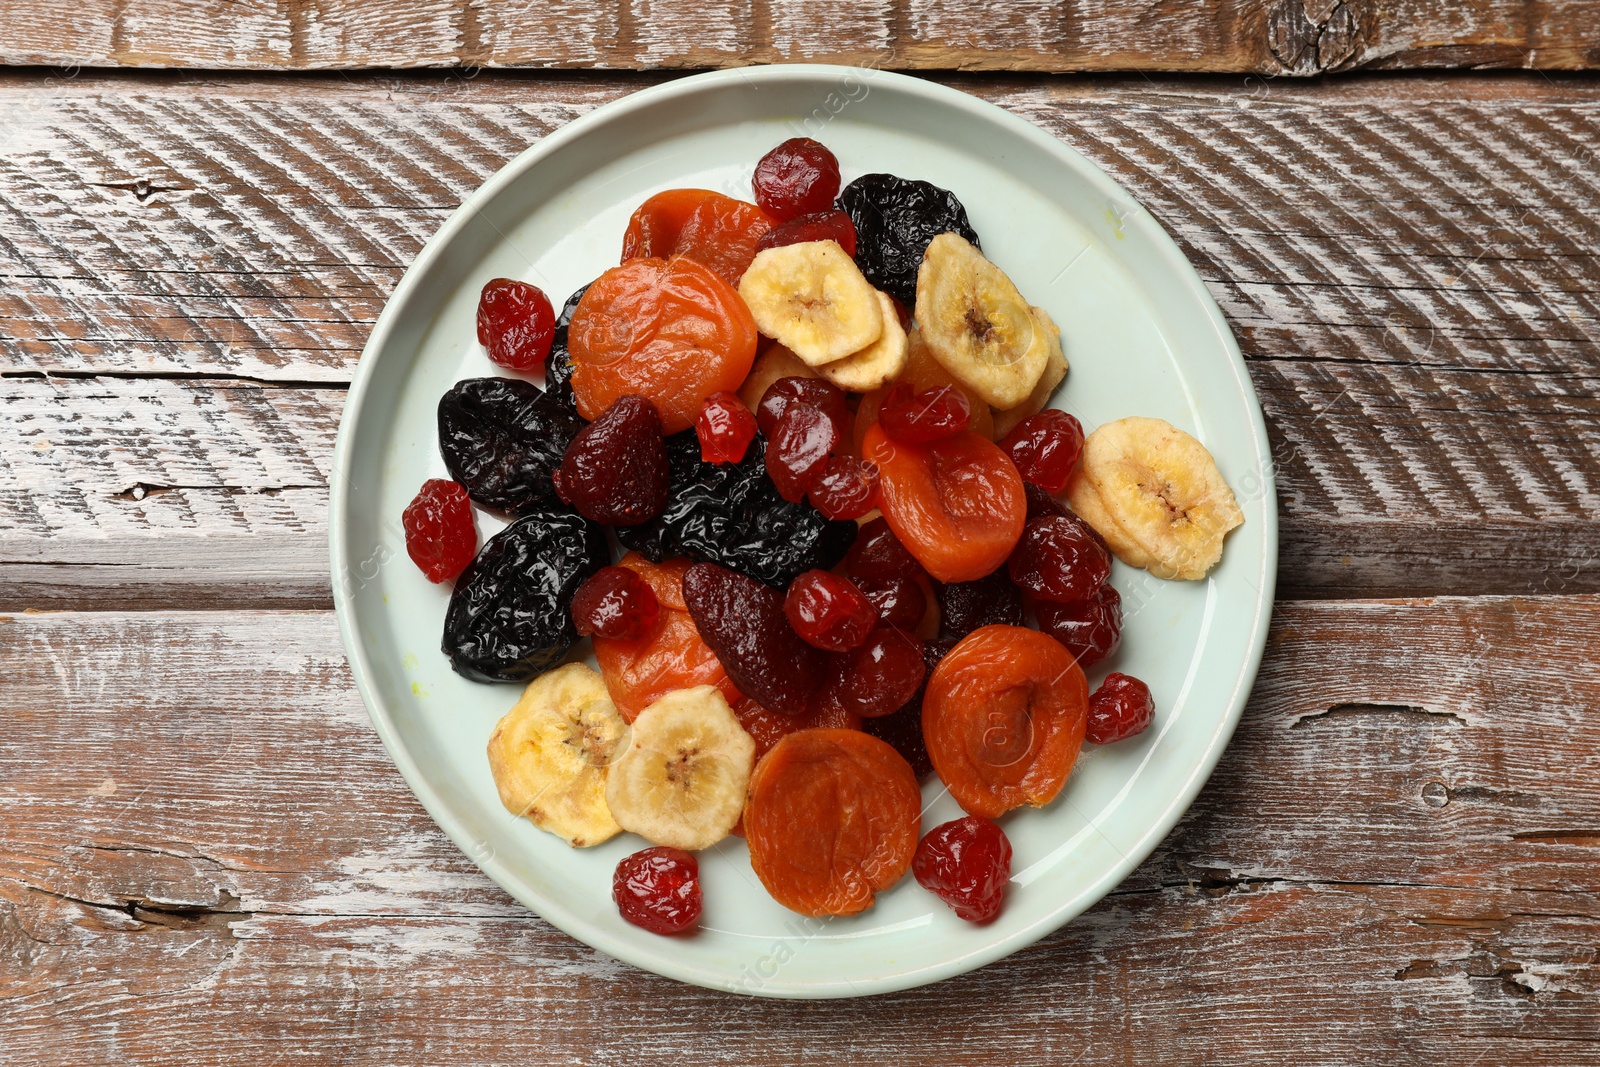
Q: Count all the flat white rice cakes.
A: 0